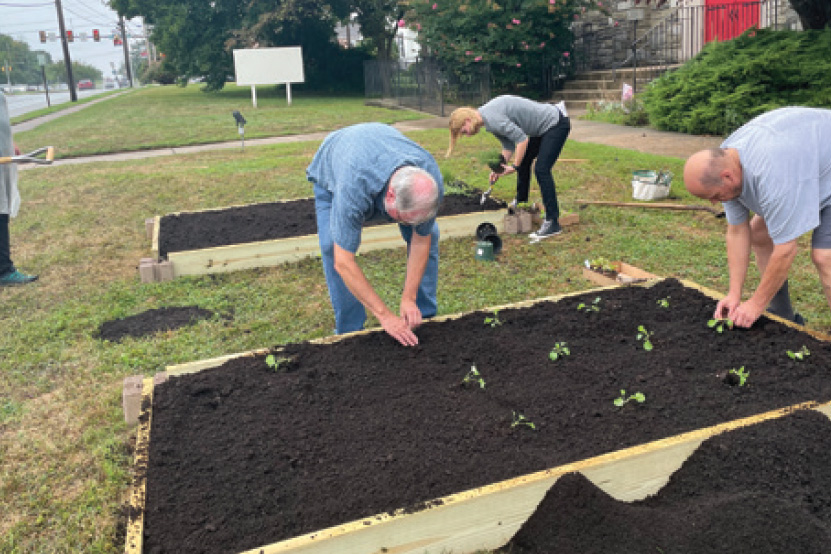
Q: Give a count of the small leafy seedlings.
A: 12